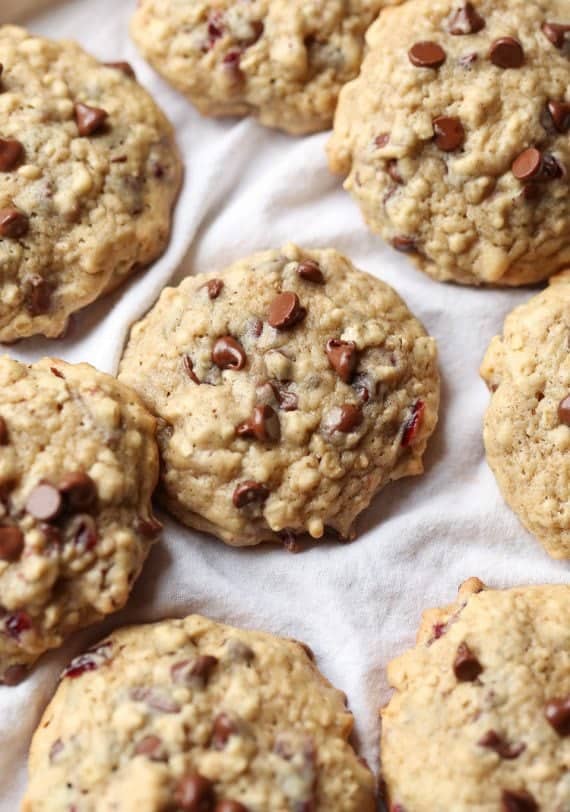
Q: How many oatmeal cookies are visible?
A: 8